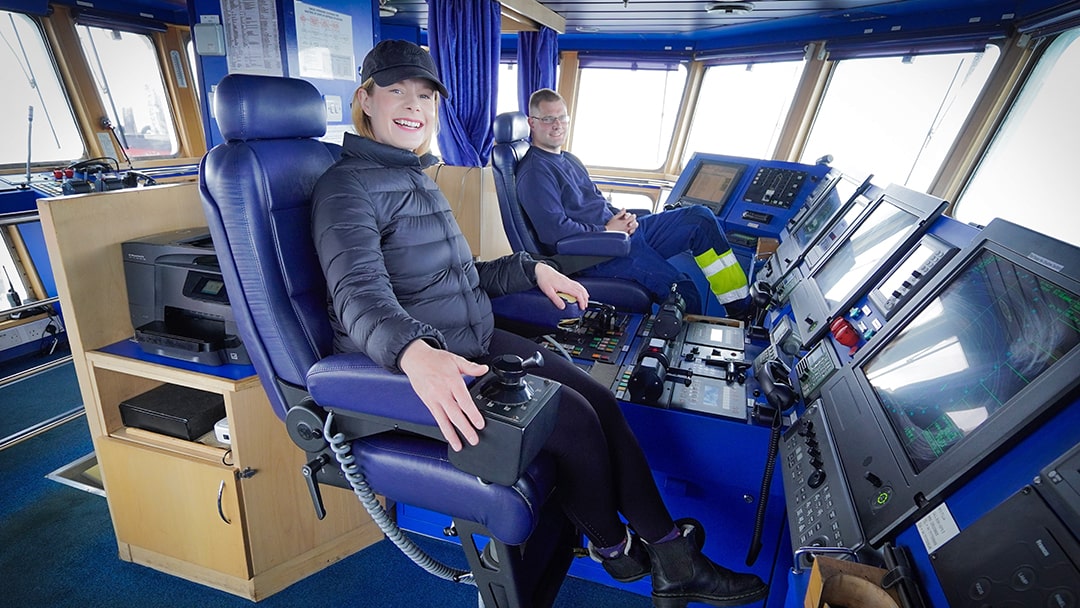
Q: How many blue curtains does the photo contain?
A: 2